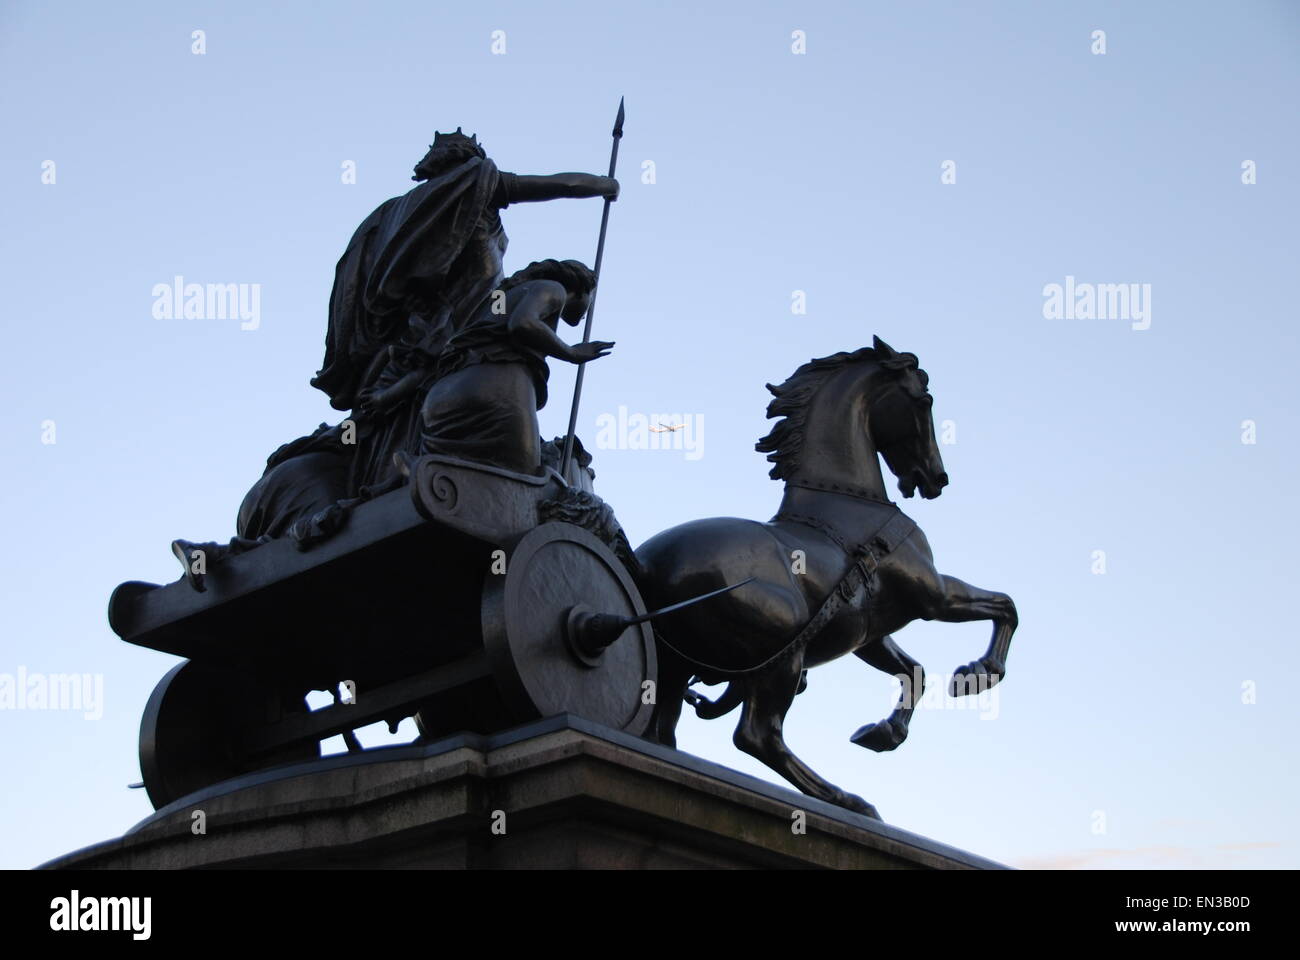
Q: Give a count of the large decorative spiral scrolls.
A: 1